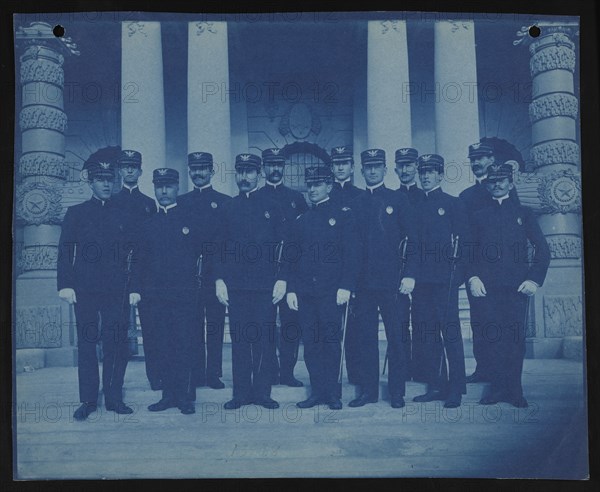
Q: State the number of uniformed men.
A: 13